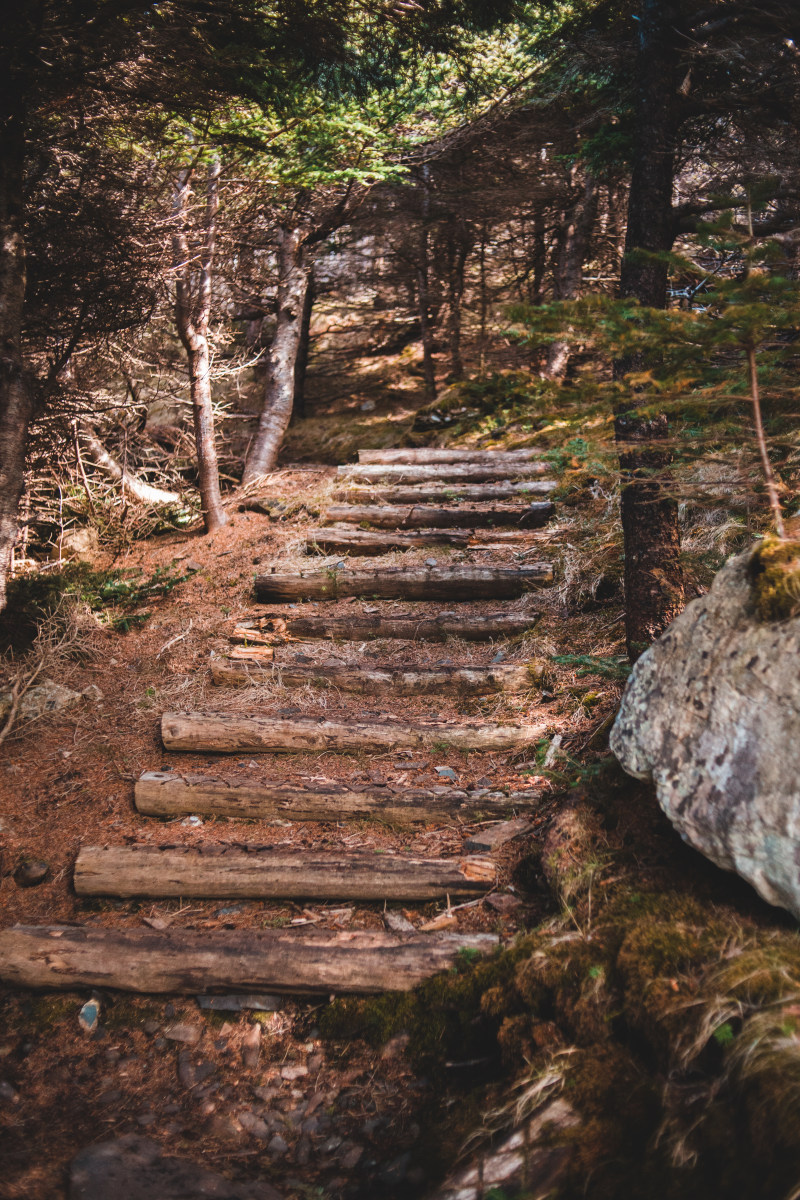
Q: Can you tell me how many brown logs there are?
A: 12